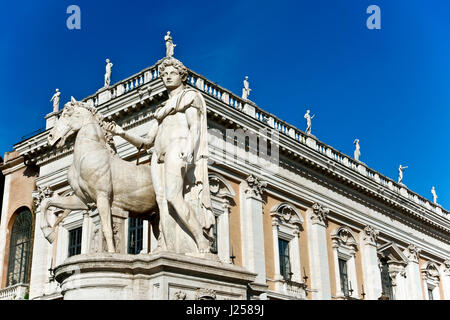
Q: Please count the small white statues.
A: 8